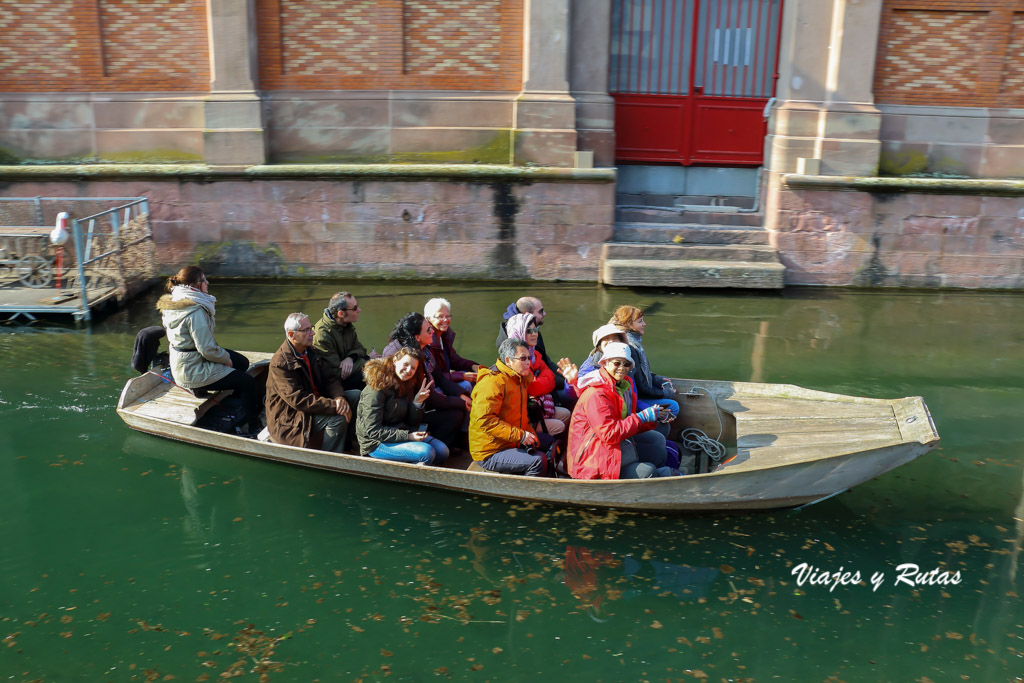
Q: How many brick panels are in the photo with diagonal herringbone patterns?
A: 6